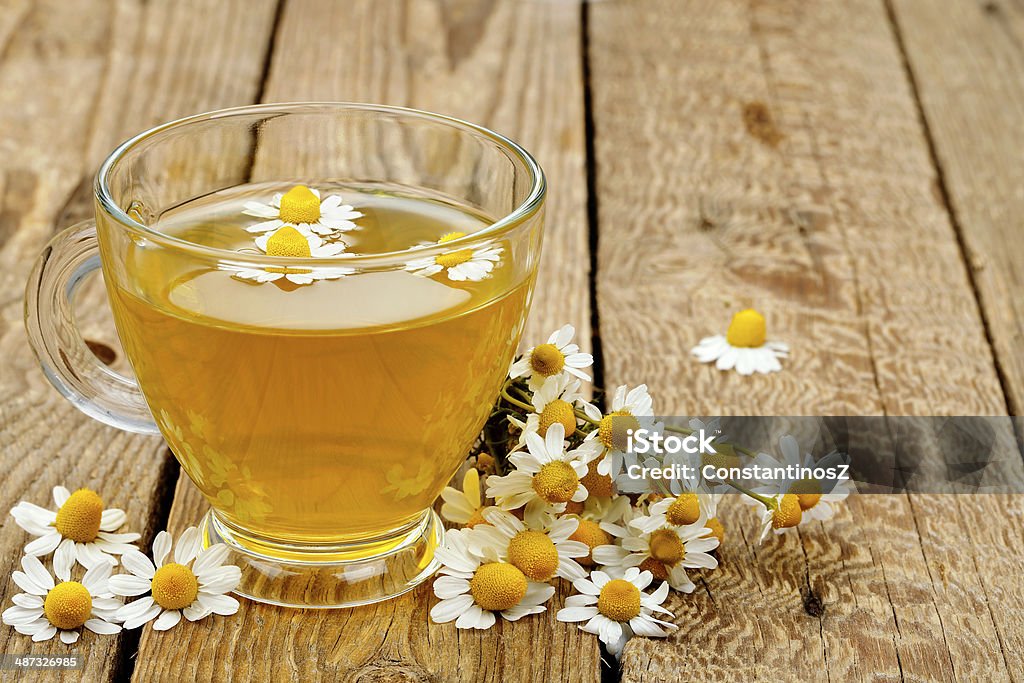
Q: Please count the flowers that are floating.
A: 3